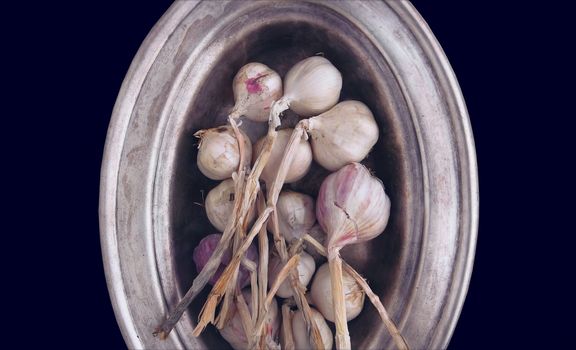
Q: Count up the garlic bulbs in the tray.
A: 13